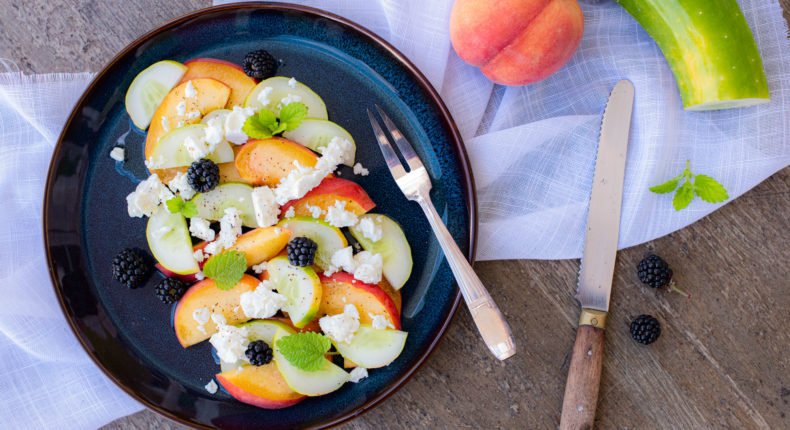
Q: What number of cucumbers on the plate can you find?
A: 13